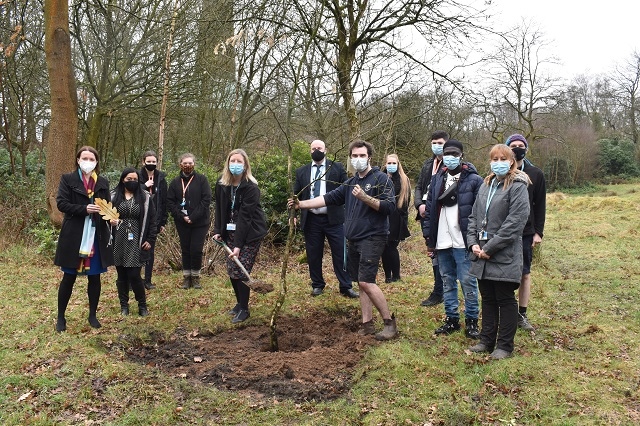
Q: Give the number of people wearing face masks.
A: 12